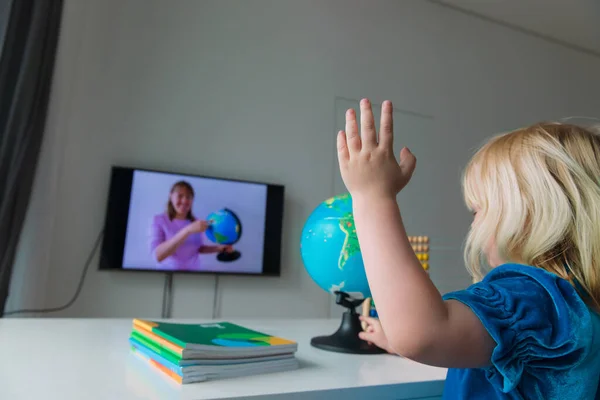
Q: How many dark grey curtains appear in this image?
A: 1